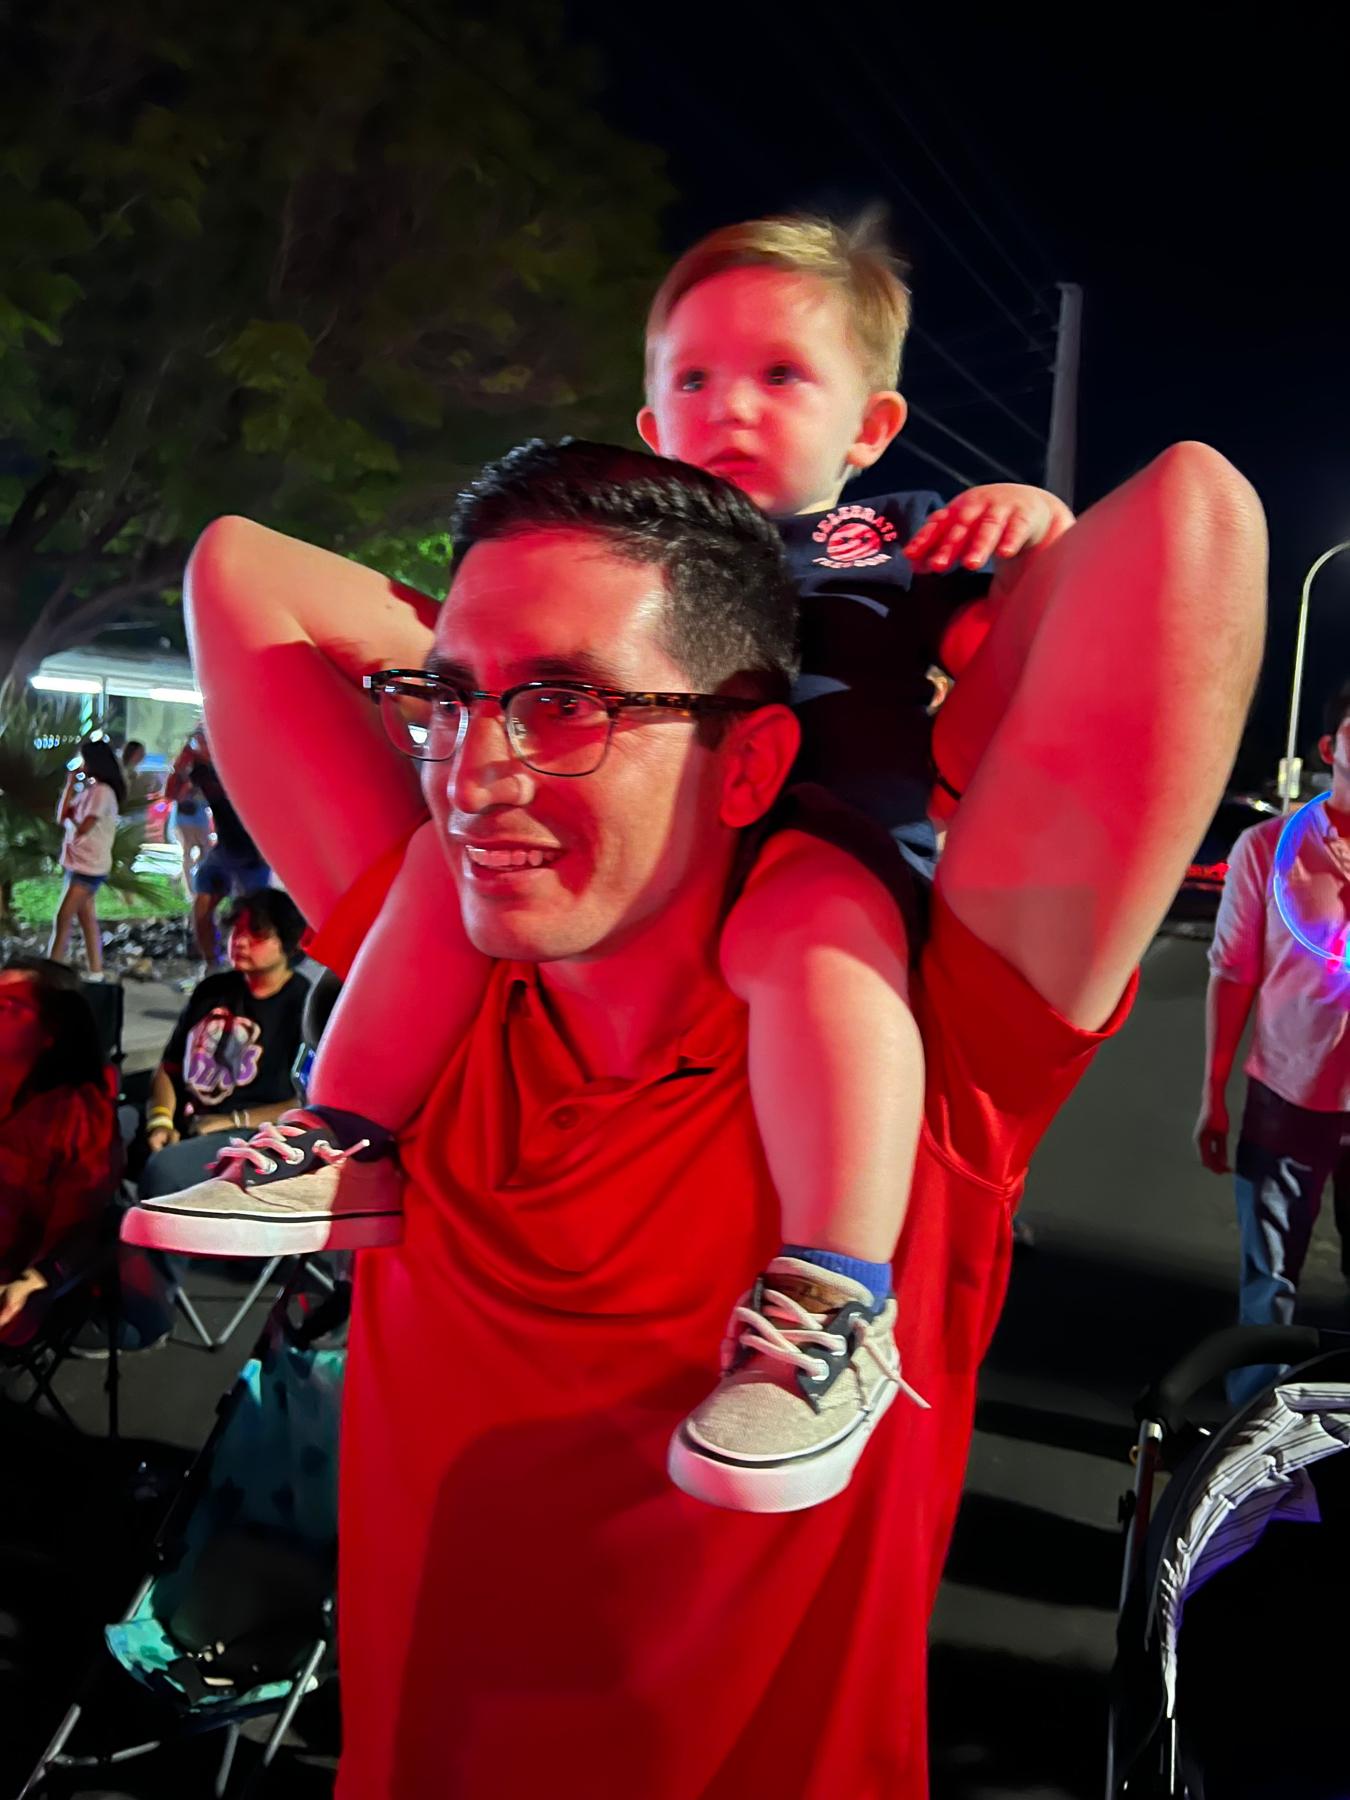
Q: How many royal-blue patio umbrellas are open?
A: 0